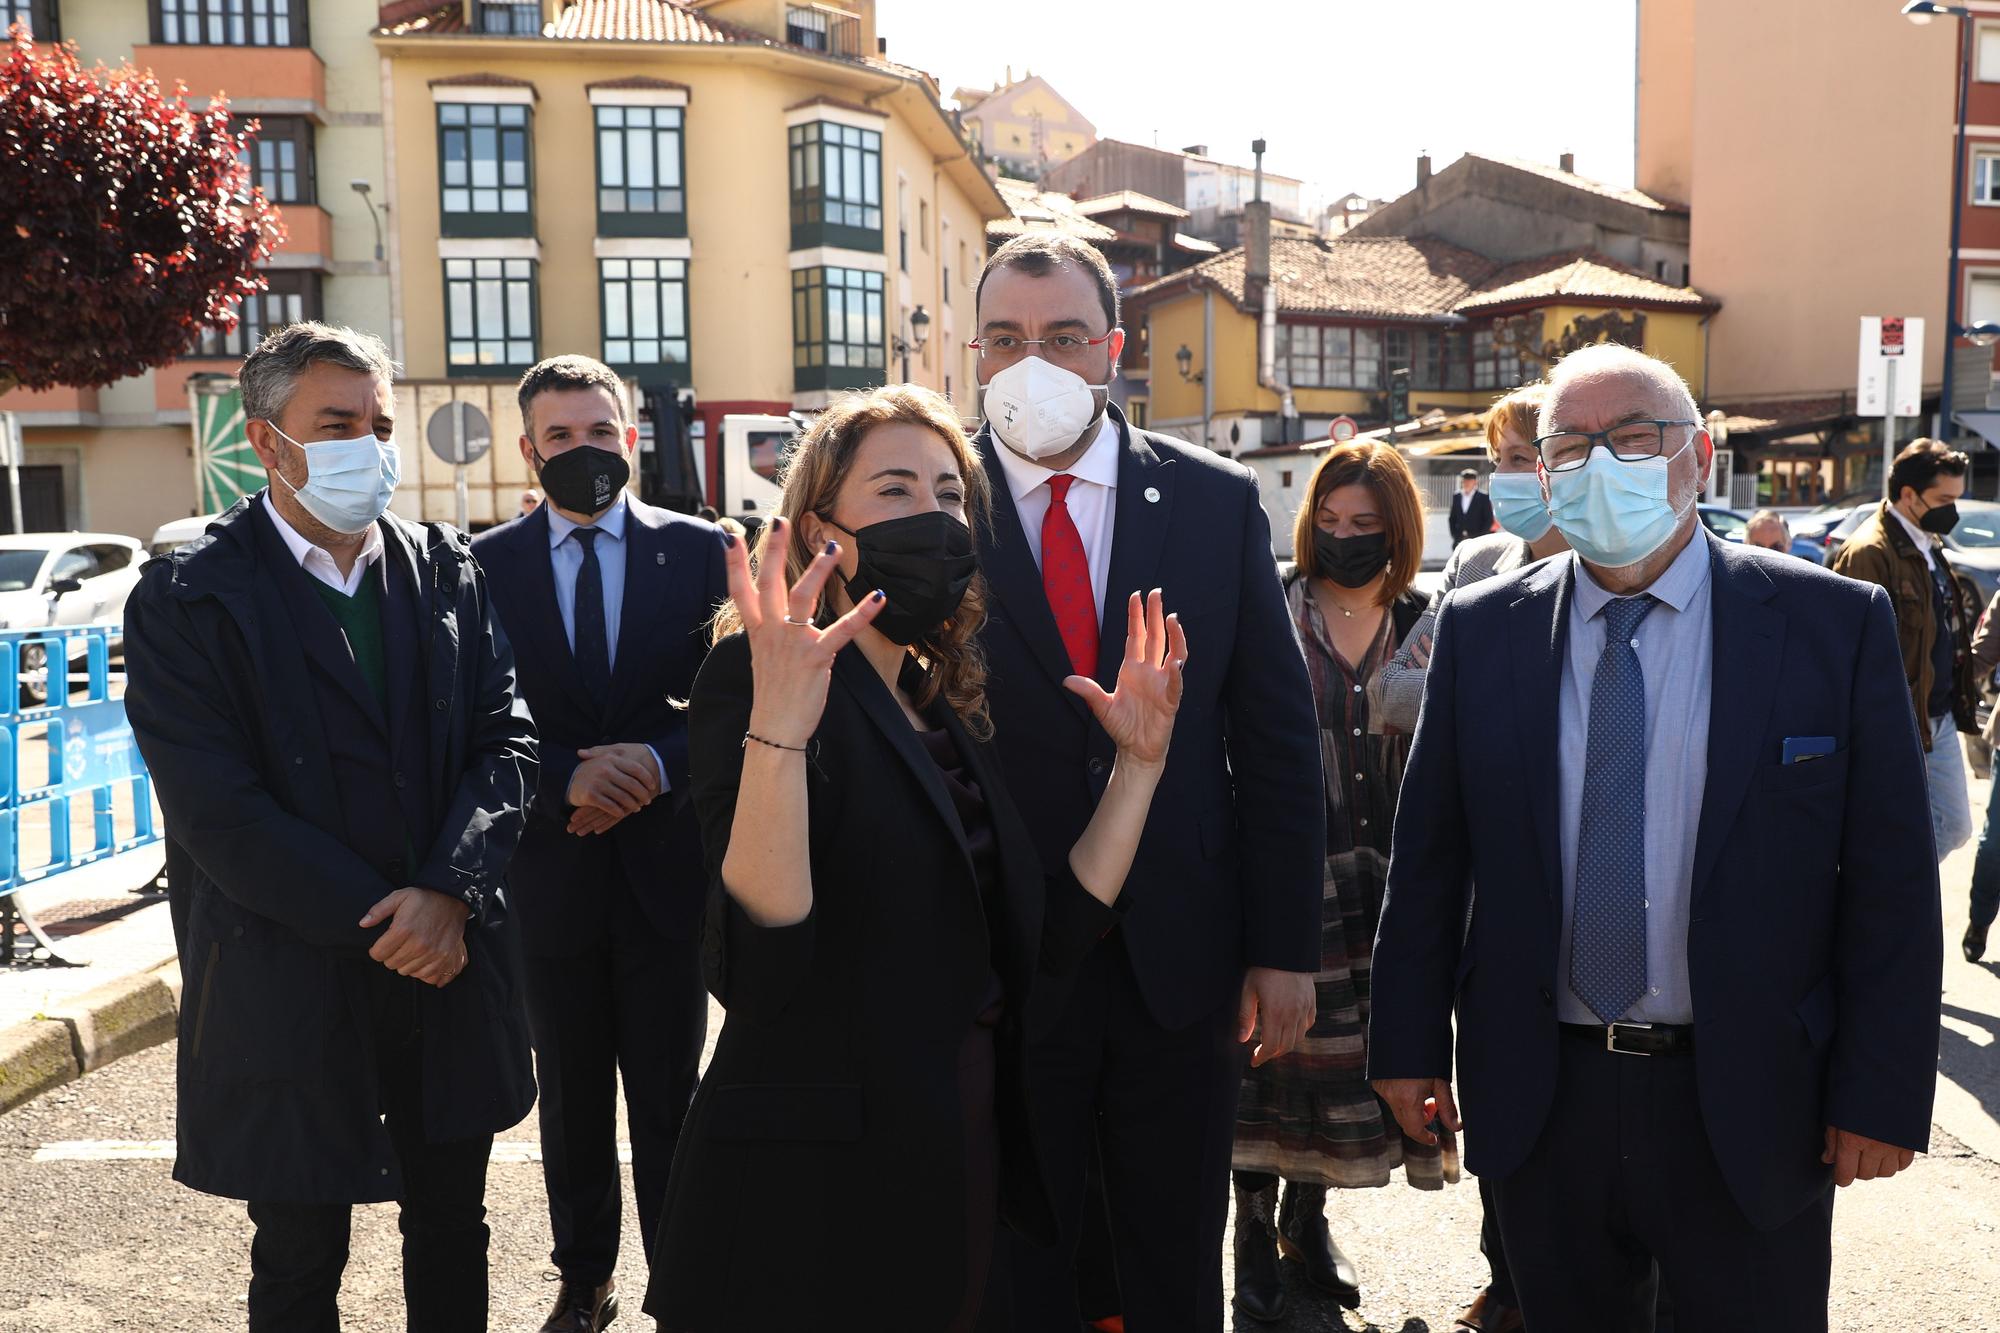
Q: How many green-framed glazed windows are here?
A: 6